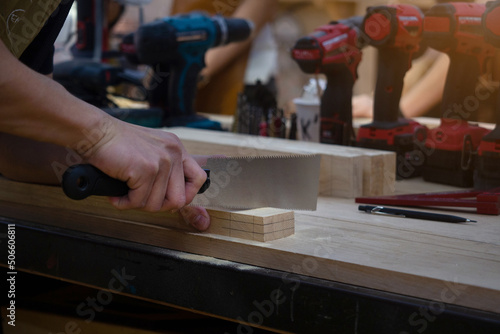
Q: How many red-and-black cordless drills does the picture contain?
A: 4